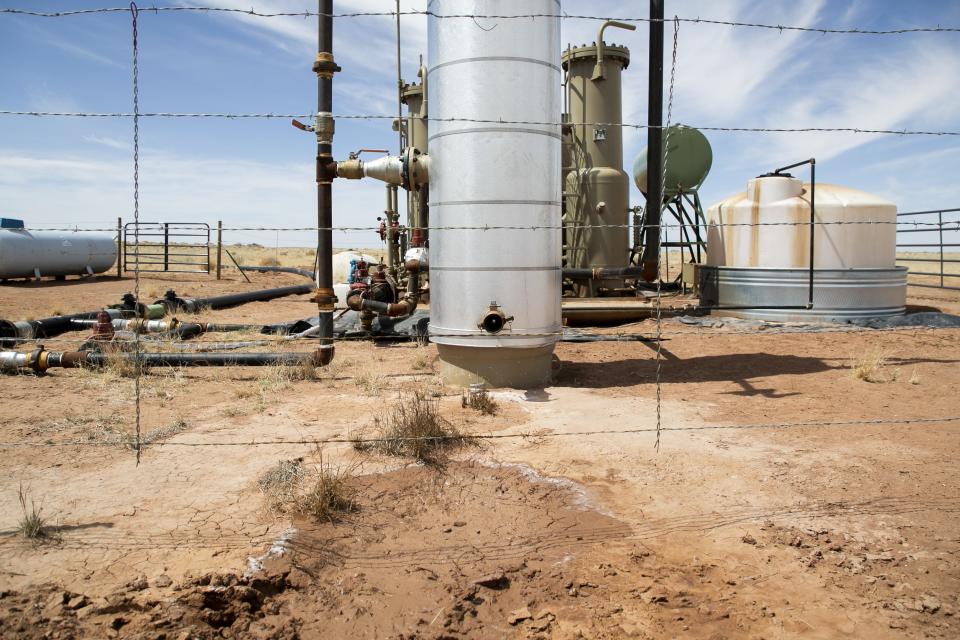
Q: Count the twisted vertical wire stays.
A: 2